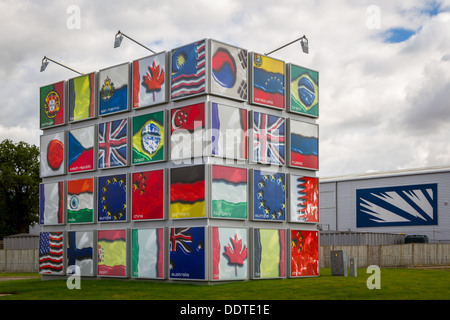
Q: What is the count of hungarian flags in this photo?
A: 1